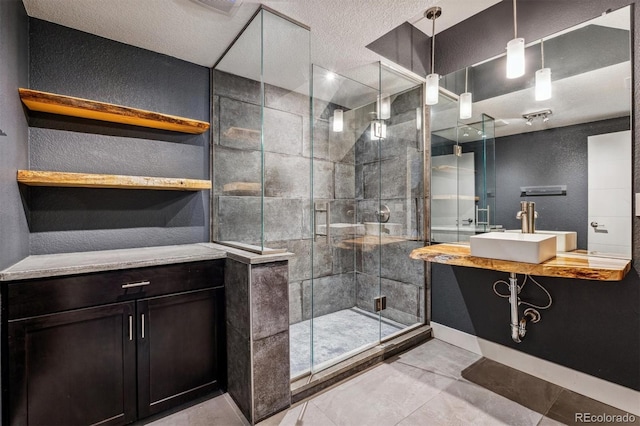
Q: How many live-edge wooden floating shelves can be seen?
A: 2